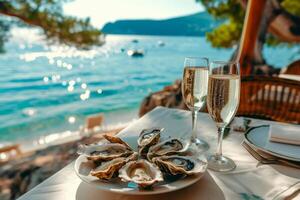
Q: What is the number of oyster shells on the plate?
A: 7